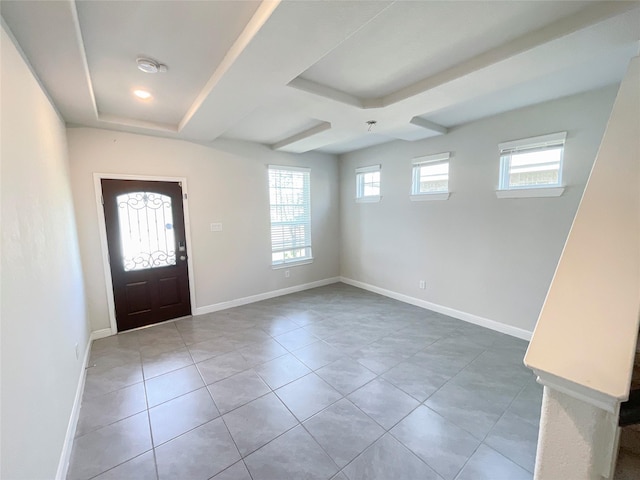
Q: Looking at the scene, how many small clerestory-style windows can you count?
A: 3